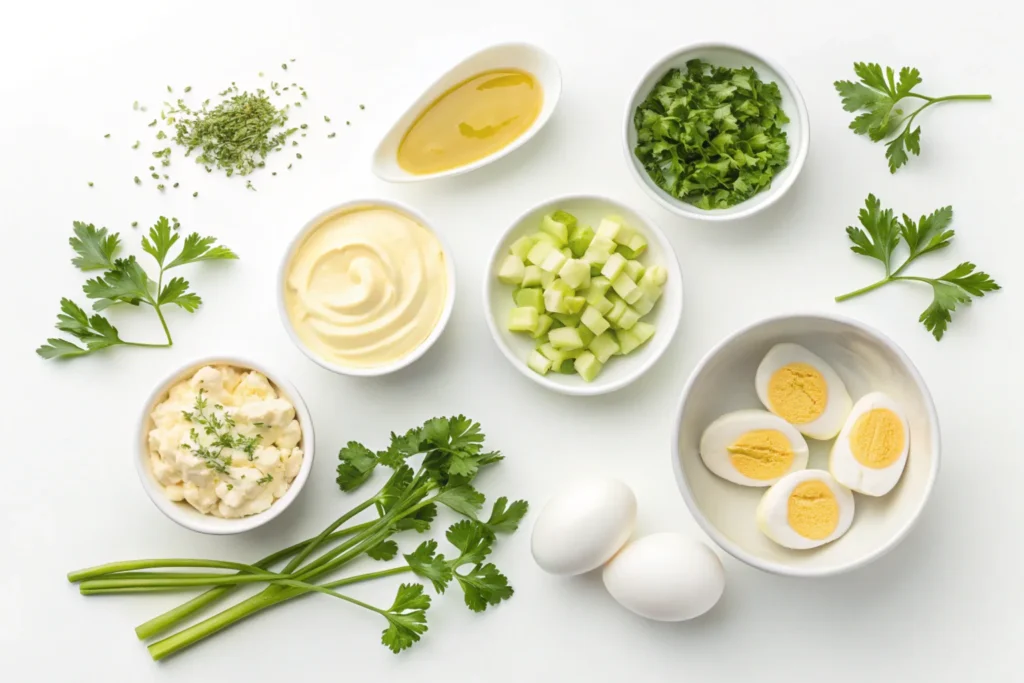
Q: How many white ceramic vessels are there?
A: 6